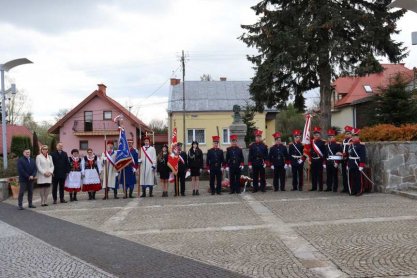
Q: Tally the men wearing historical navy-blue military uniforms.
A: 9